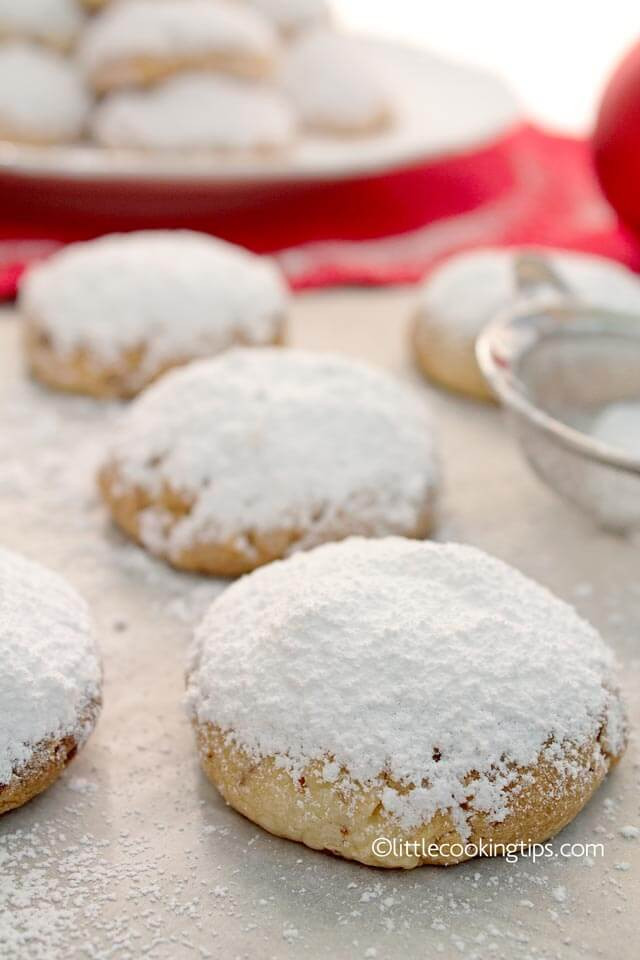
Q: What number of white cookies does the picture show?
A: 11